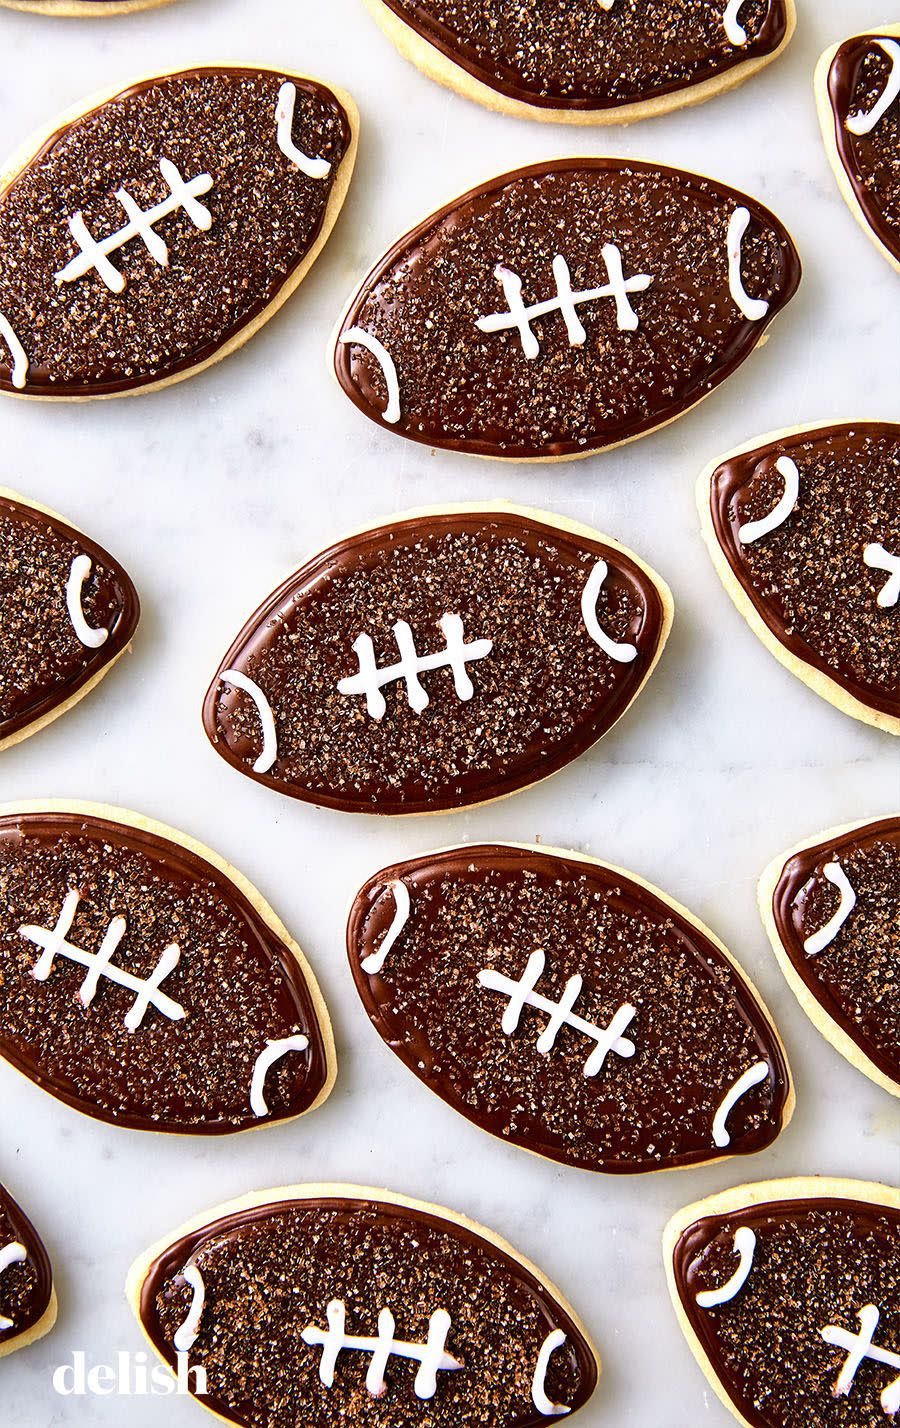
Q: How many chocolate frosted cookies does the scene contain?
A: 14